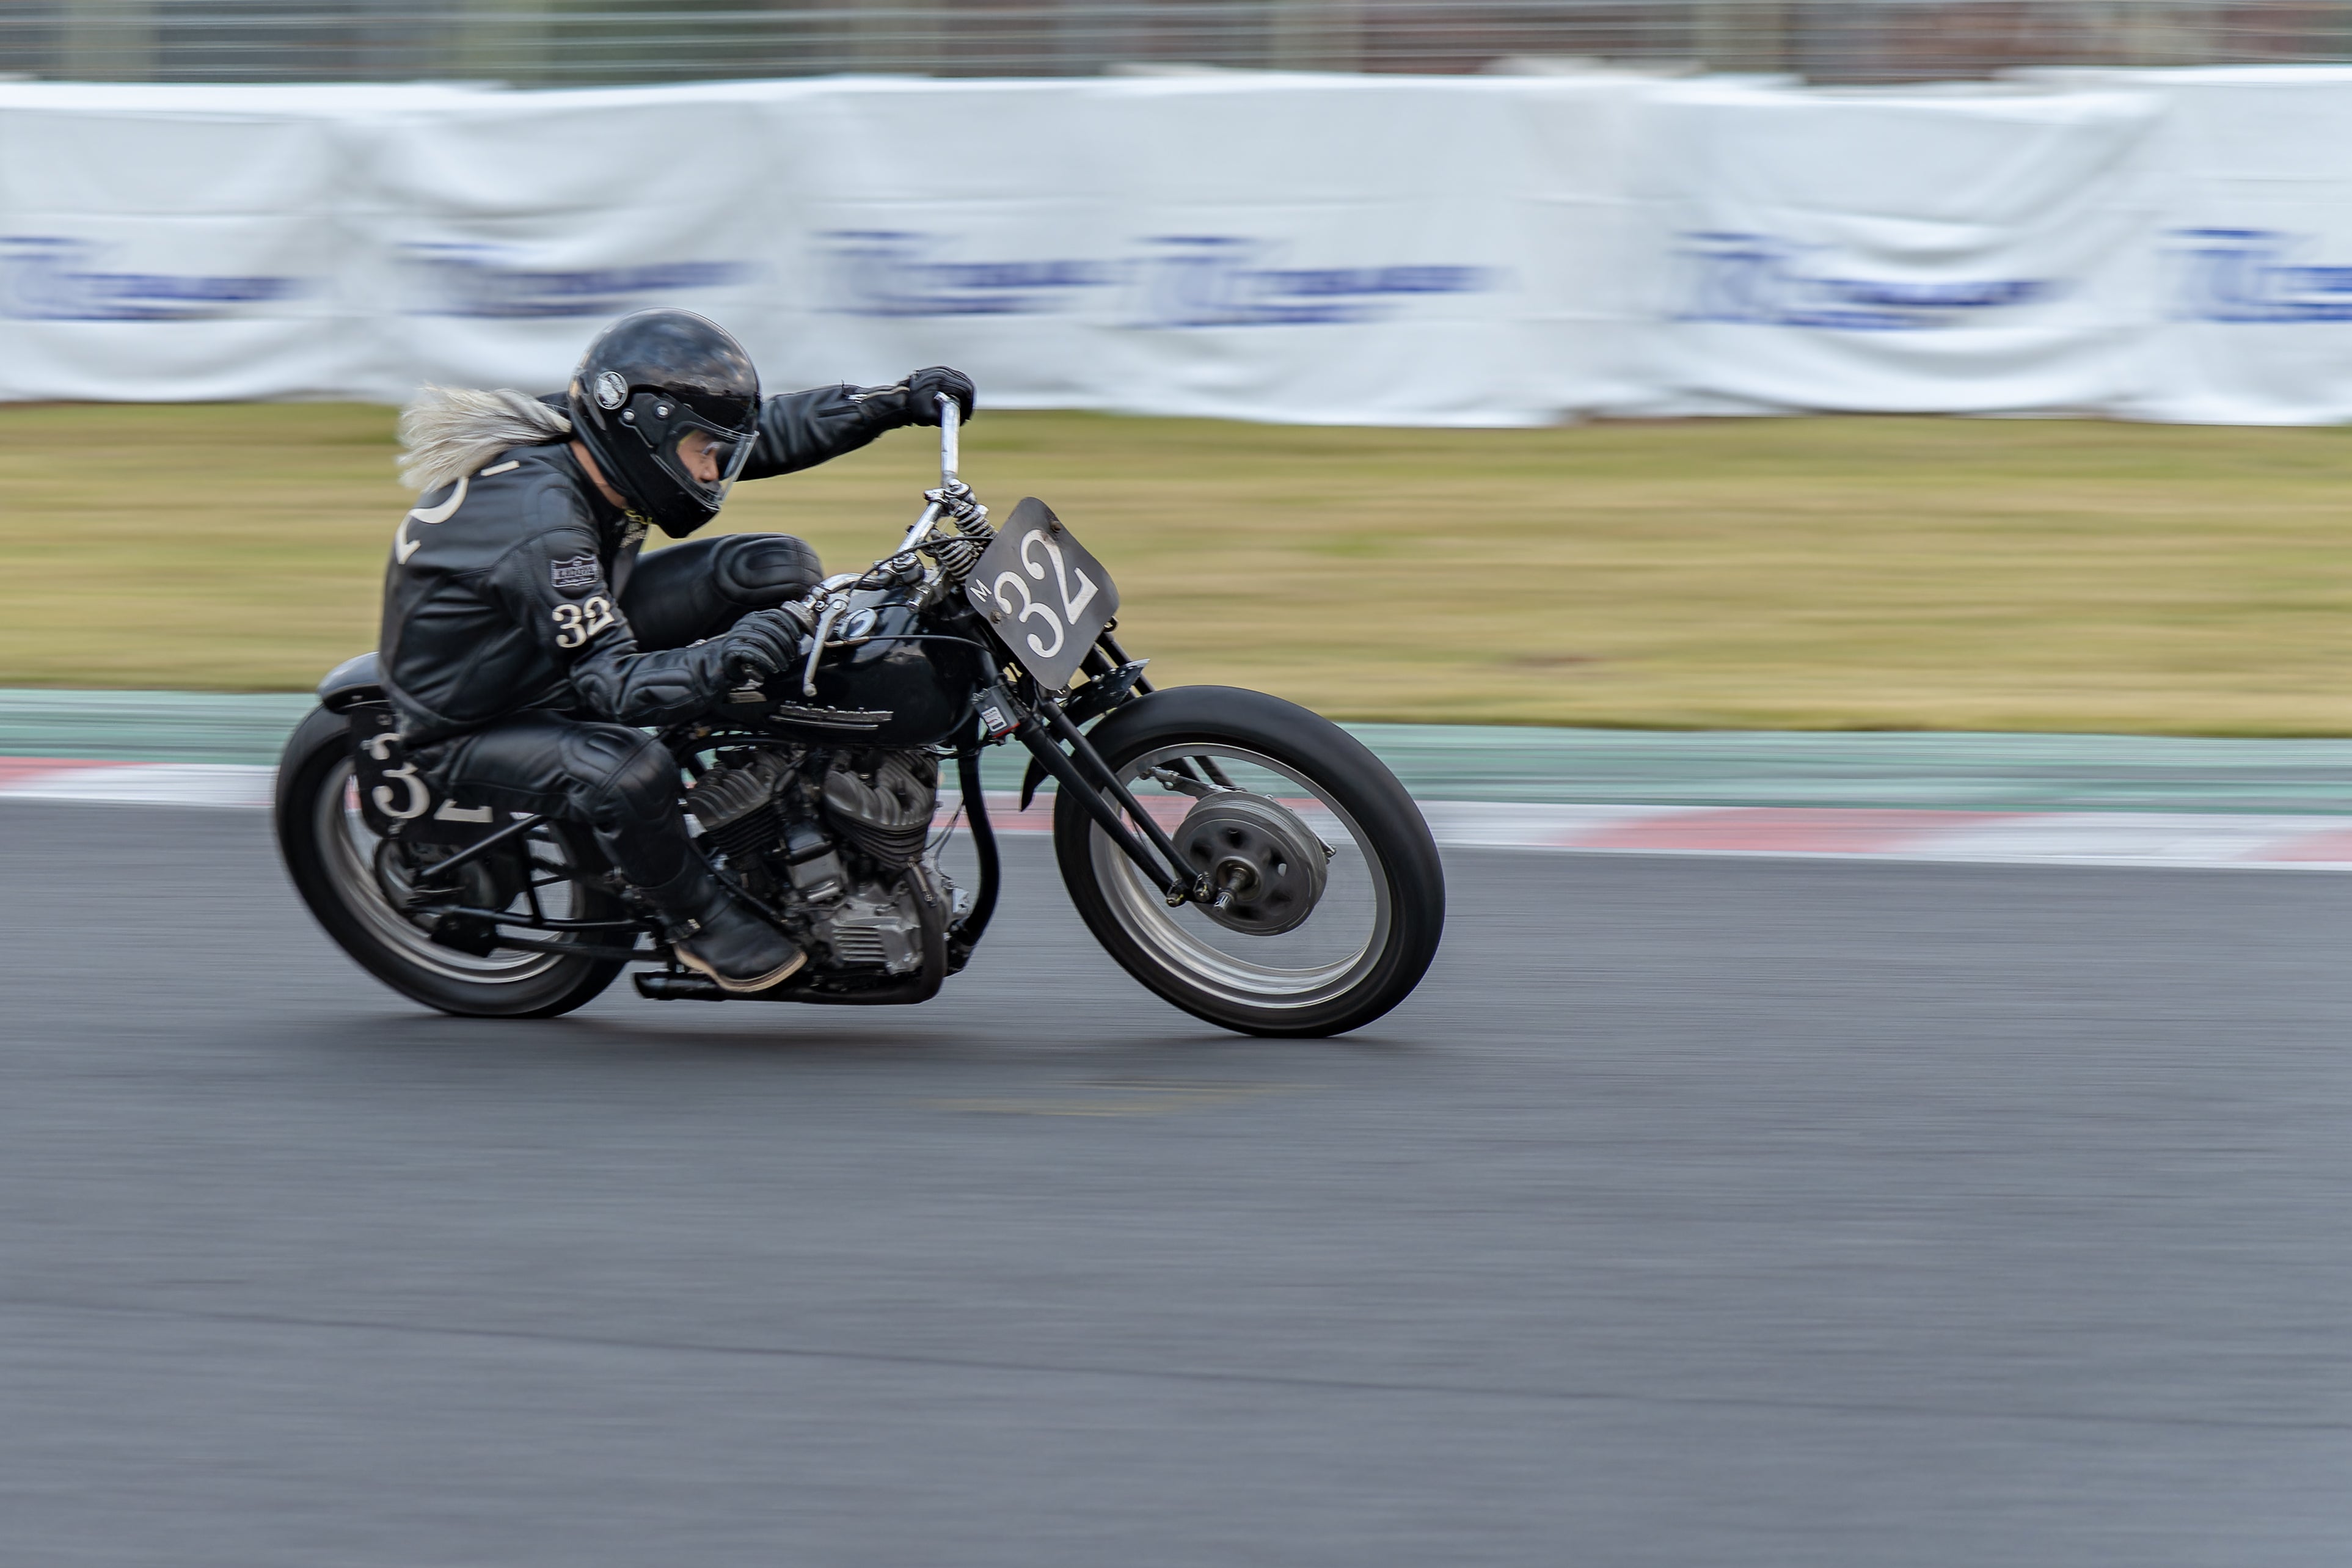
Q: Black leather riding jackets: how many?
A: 1